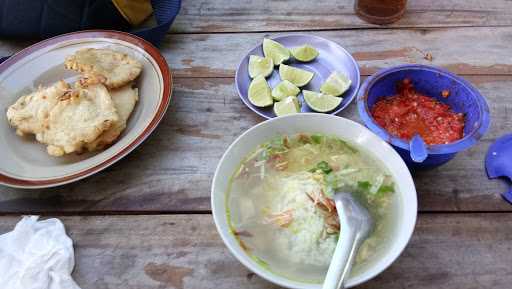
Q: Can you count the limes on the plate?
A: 9